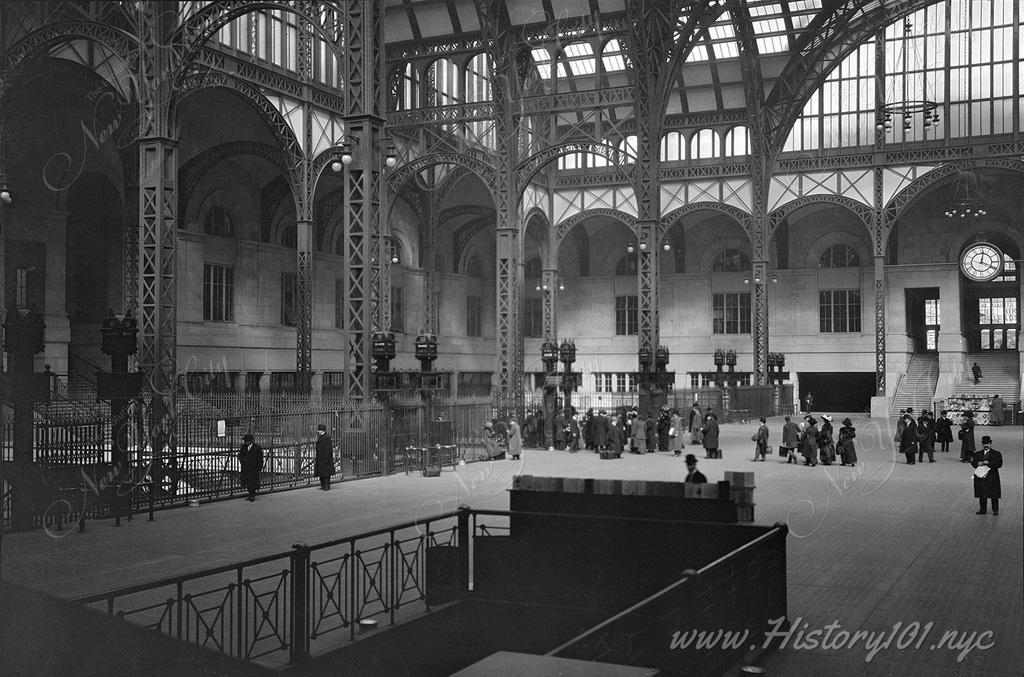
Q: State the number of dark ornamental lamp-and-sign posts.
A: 12